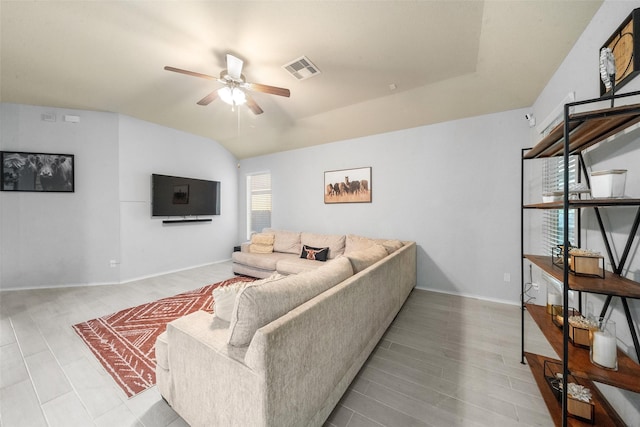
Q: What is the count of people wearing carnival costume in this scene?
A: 0